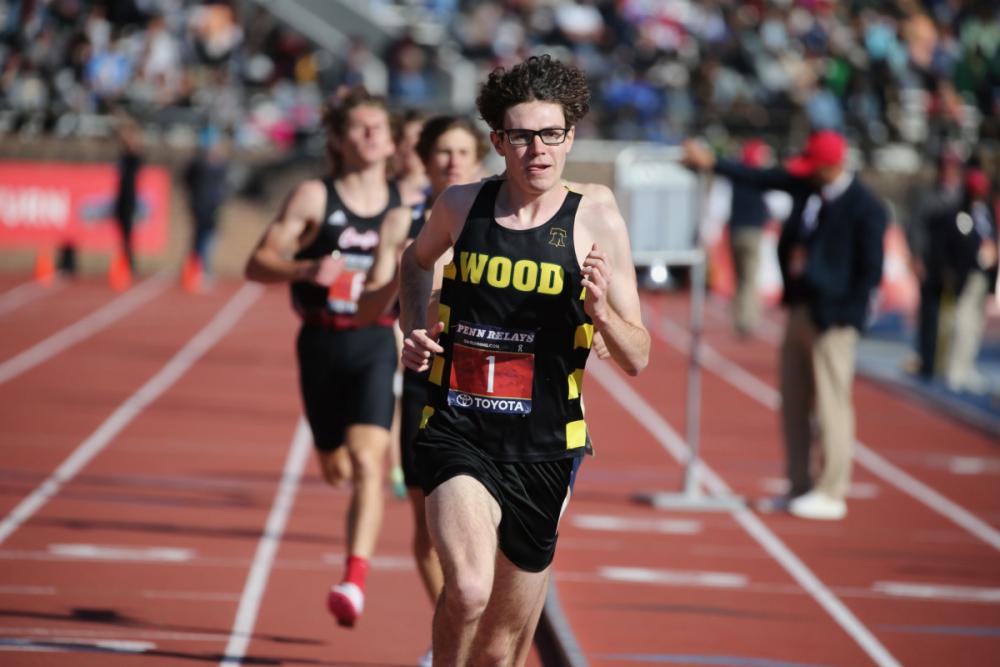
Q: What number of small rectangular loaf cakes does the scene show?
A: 0